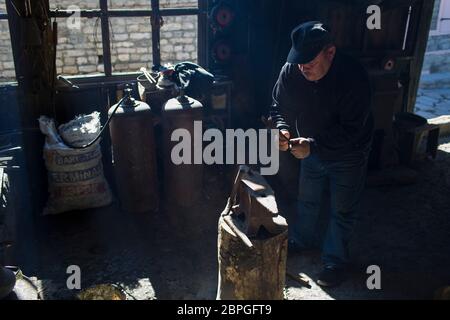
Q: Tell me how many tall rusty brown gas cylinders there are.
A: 2